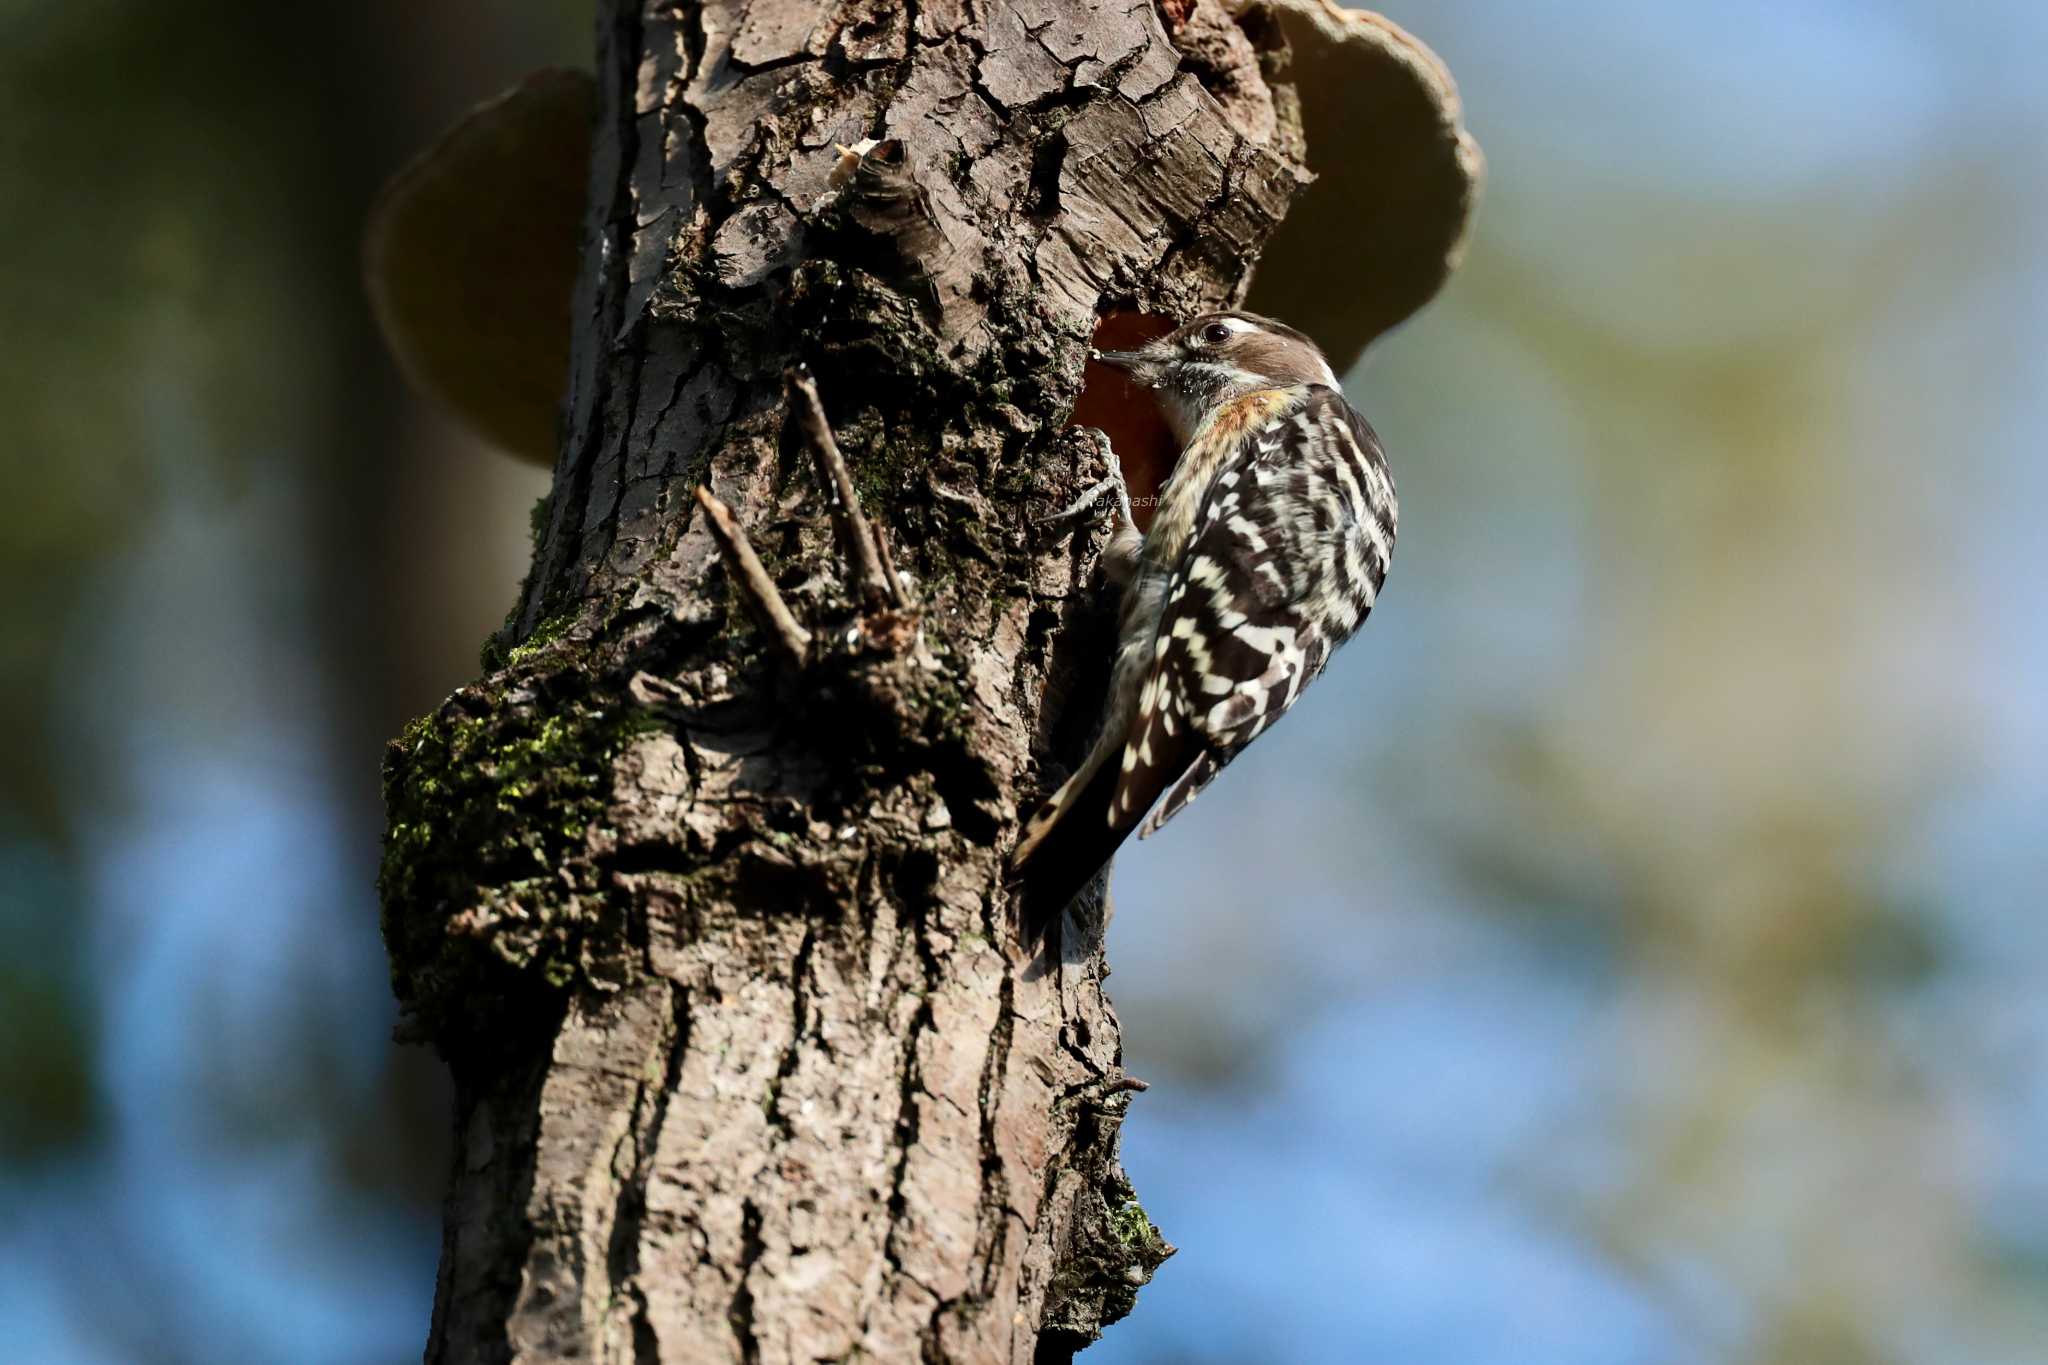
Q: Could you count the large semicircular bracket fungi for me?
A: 2